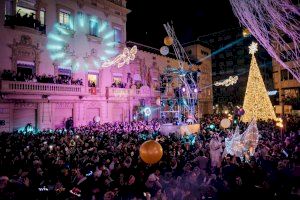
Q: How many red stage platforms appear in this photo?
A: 0